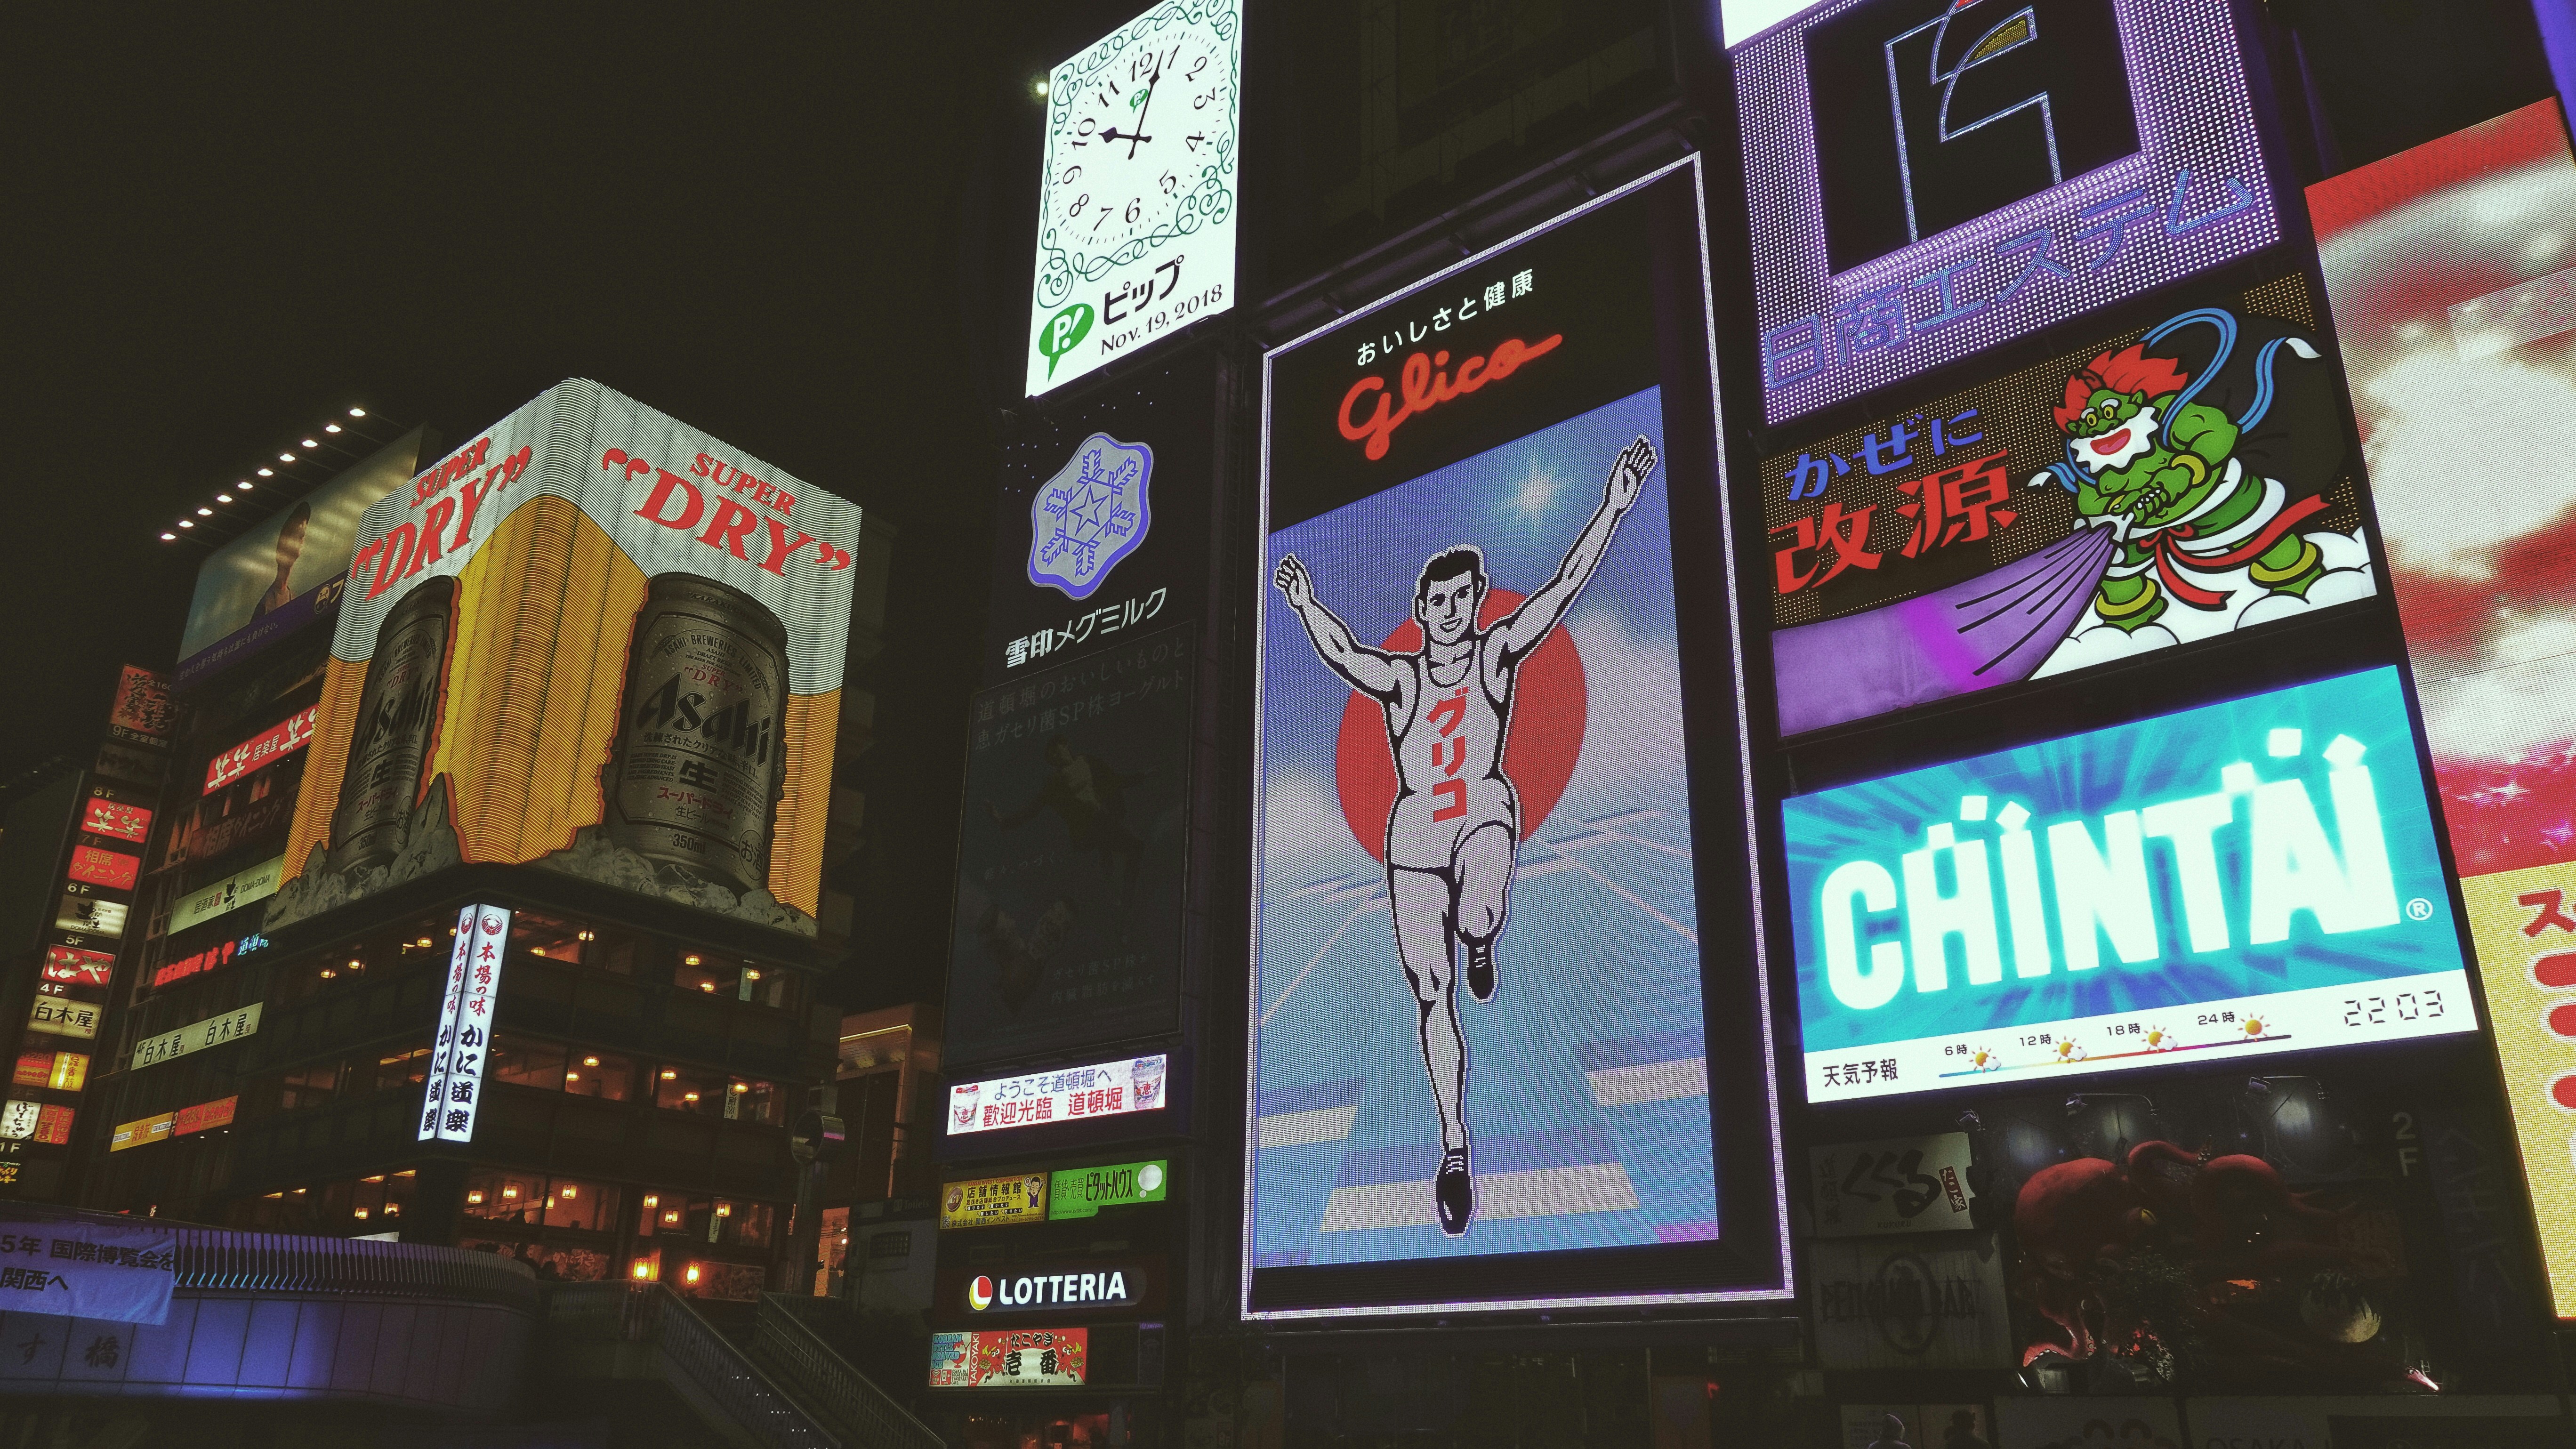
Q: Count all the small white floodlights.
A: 10